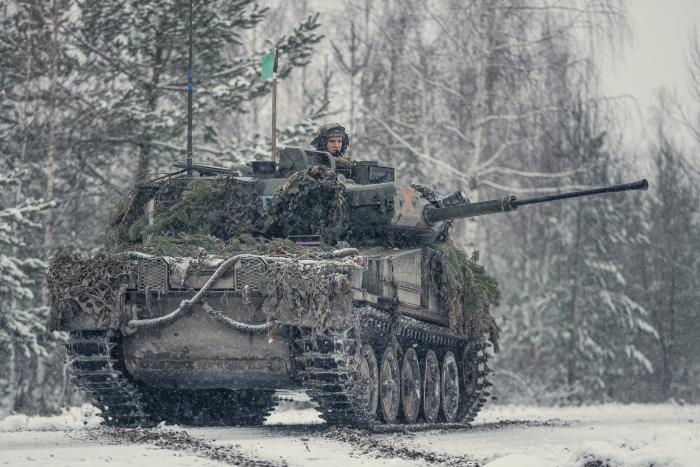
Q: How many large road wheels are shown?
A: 5